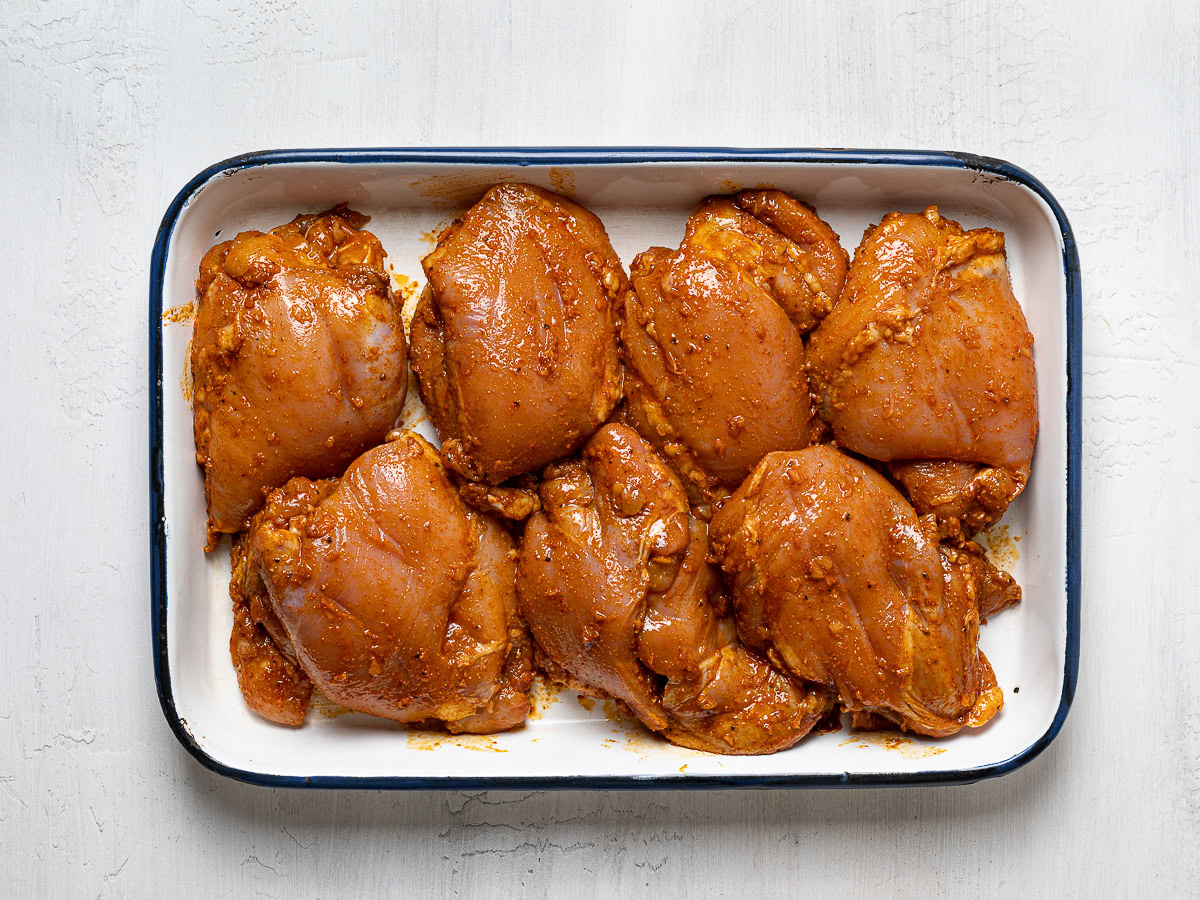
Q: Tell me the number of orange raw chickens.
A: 7